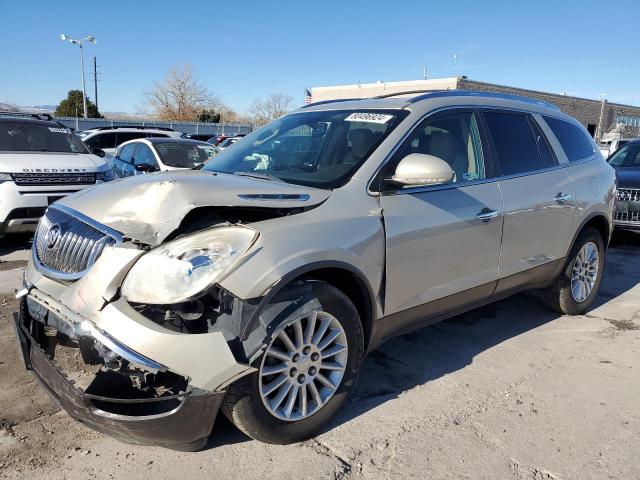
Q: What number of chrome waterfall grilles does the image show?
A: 1